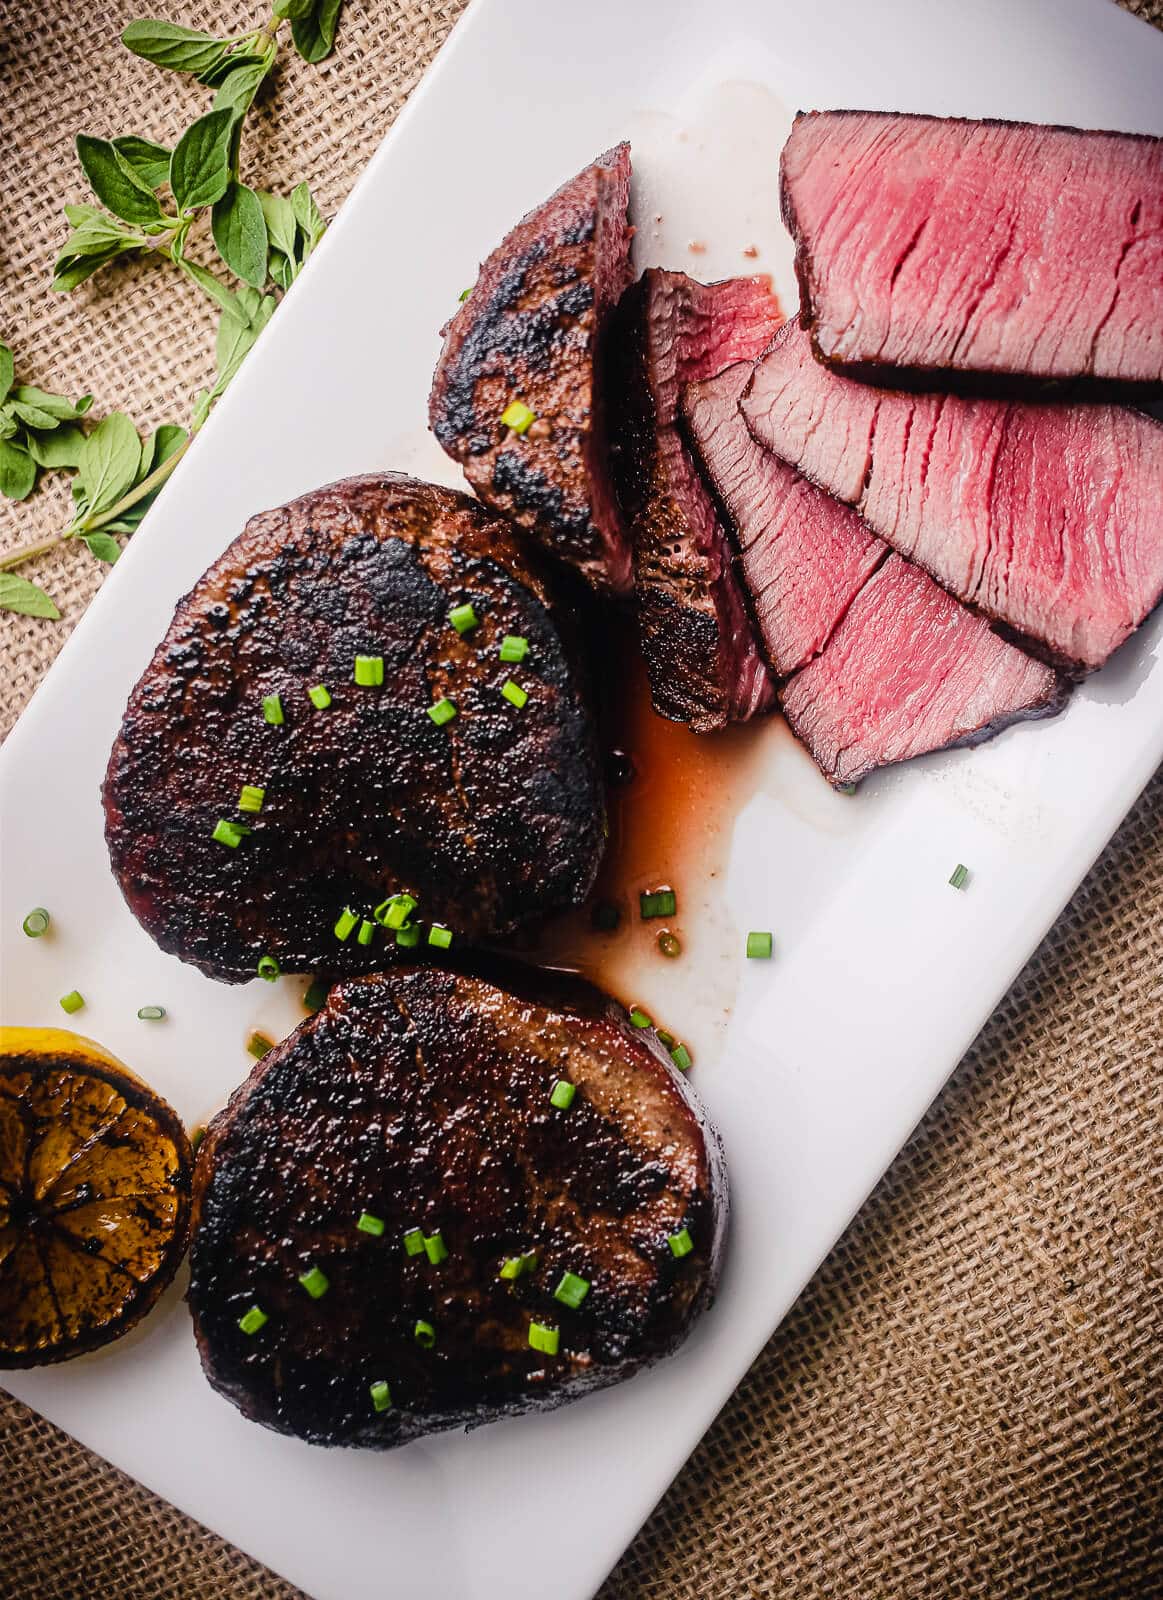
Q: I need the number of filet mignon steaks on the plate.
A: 3